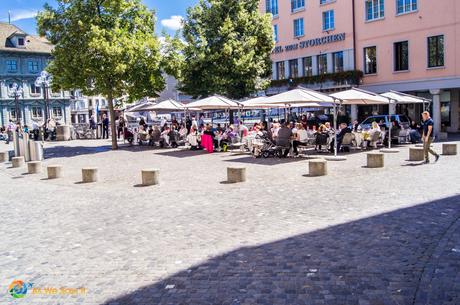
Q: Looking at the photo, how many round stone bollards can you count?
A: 11